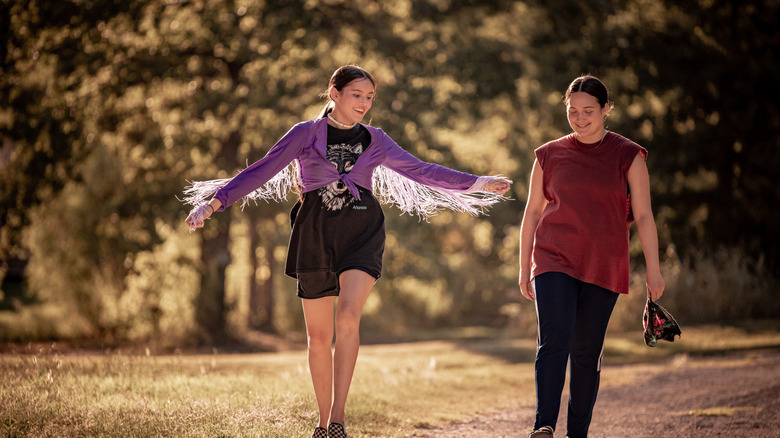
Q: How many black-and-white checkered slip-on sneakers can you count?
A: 2